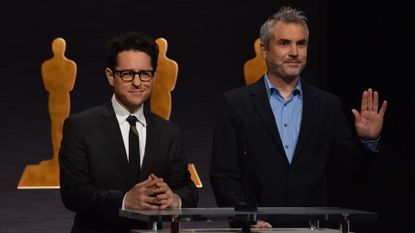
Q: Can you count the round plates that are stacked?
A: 0